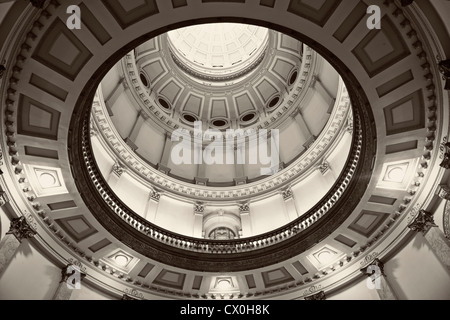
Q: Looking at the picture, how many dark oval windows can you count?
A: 7